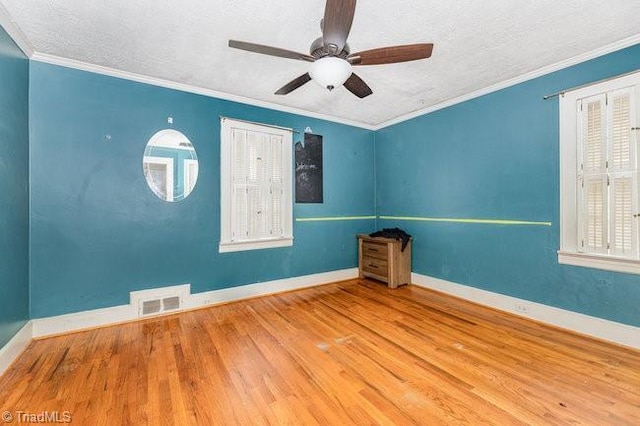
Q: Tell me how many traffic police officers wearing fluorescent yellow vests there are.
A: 0